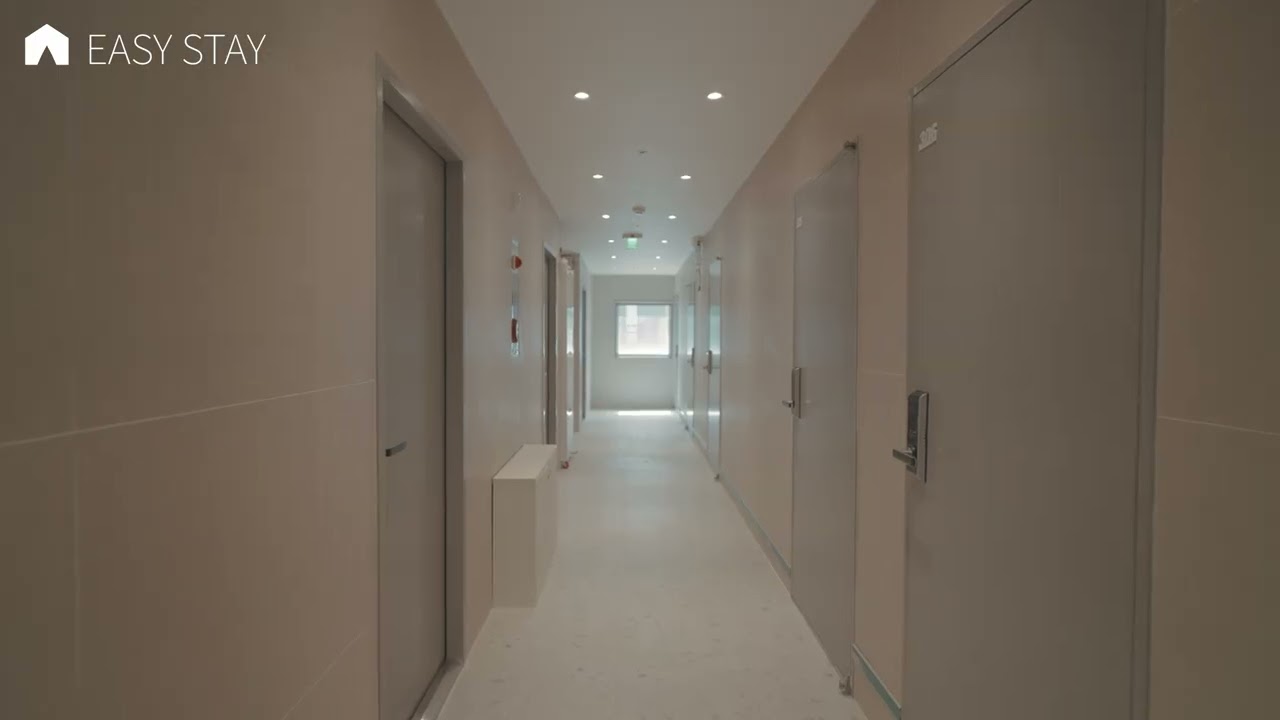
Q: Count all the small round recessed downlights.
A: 11